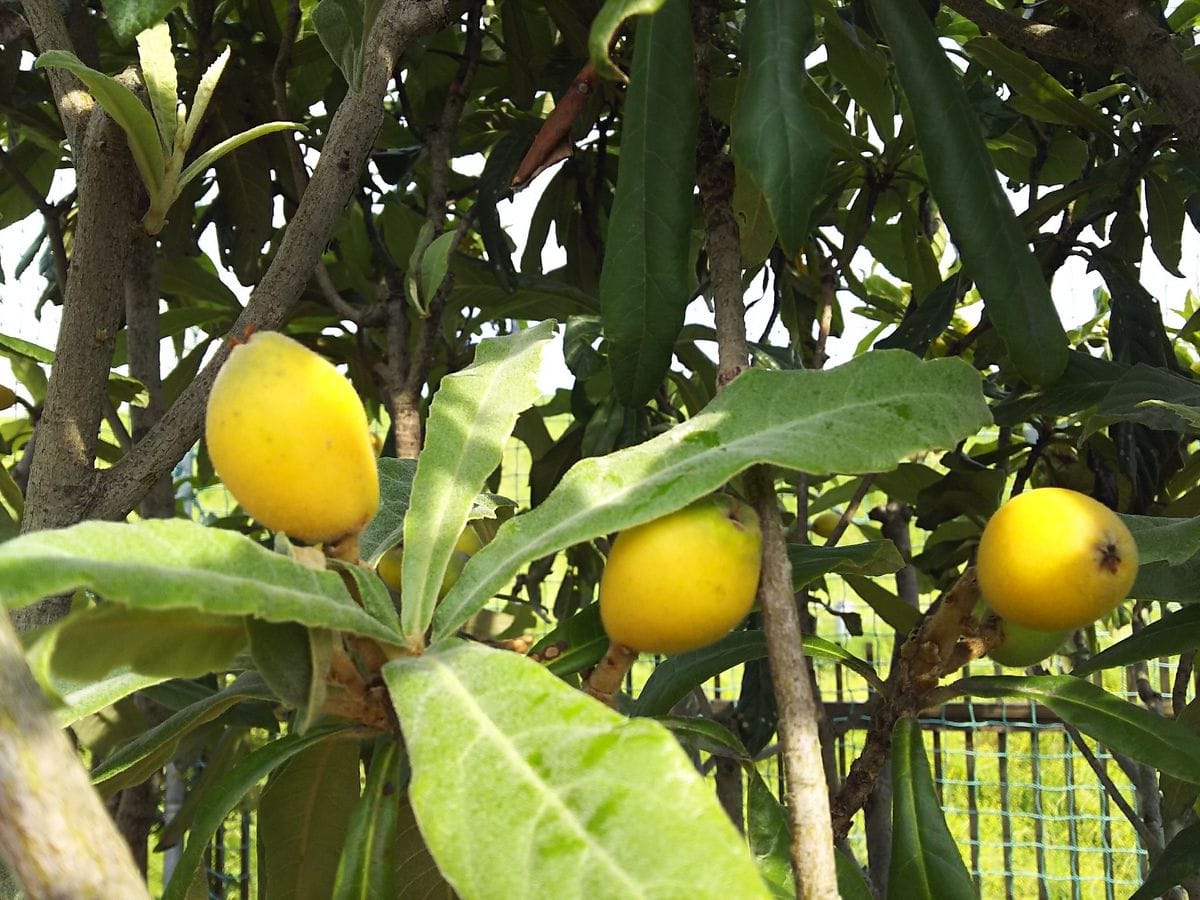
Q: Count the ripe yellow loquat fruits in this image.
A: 3